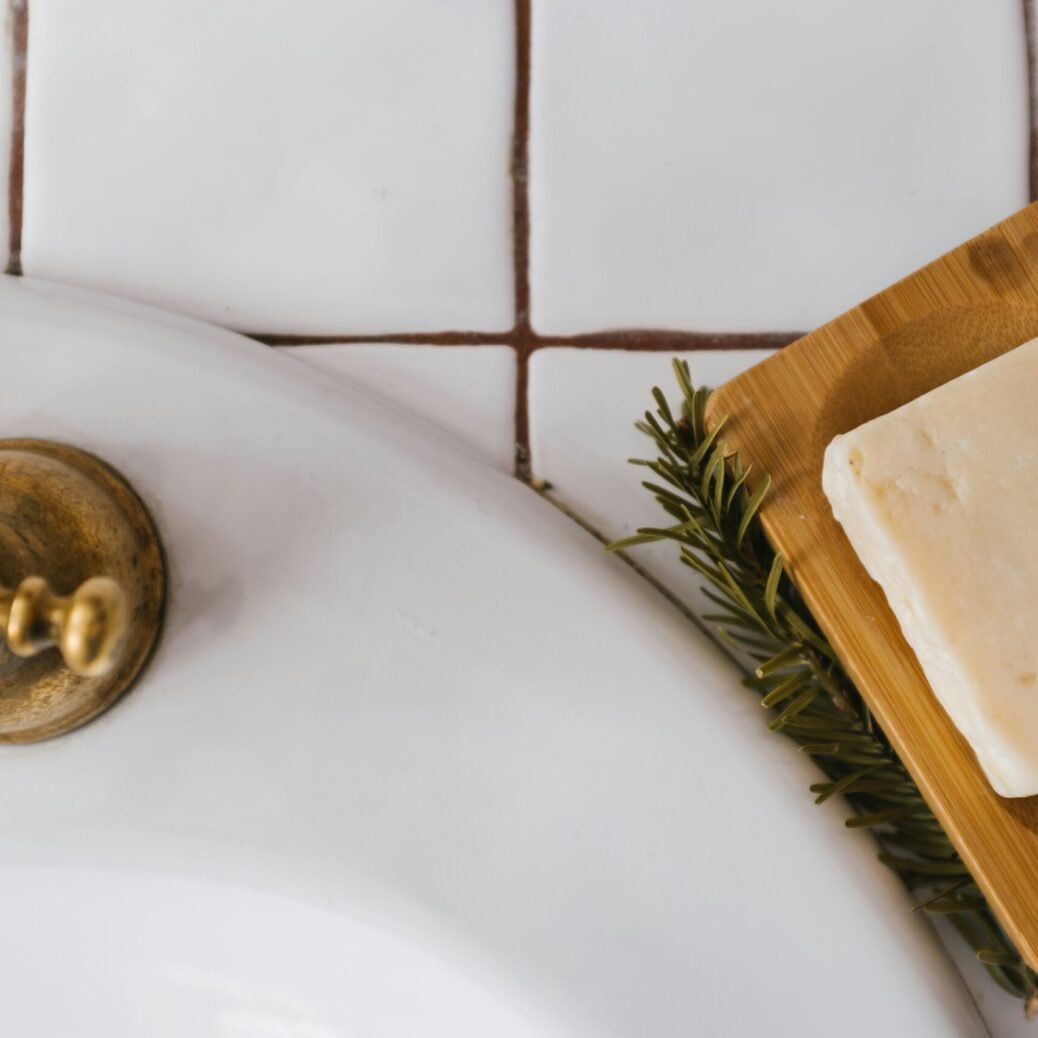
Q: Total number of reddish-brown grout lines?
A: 4